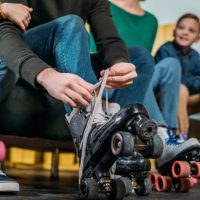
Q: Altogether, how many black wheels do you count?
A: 6